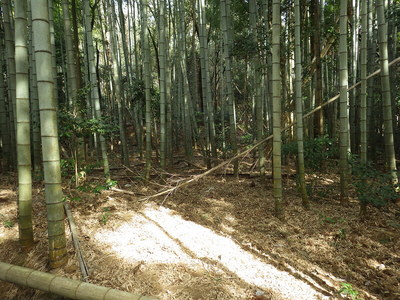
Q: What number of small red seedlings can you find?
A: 0